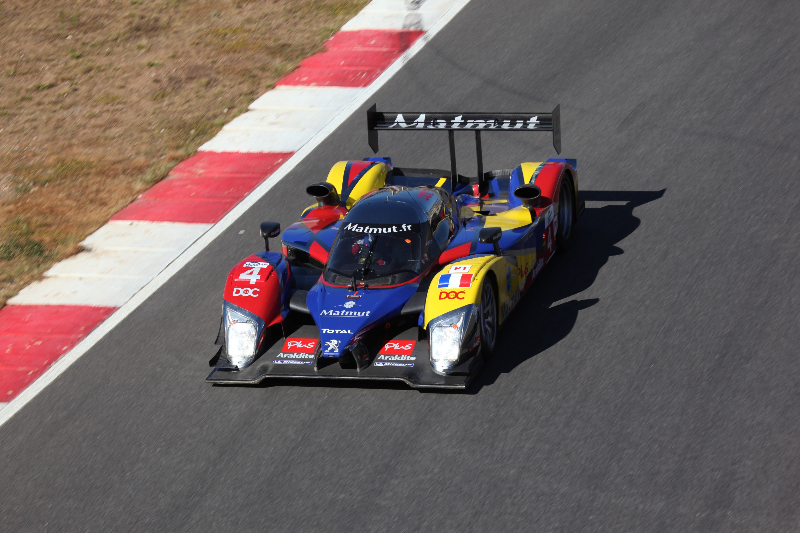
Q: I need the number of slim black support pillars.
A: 2